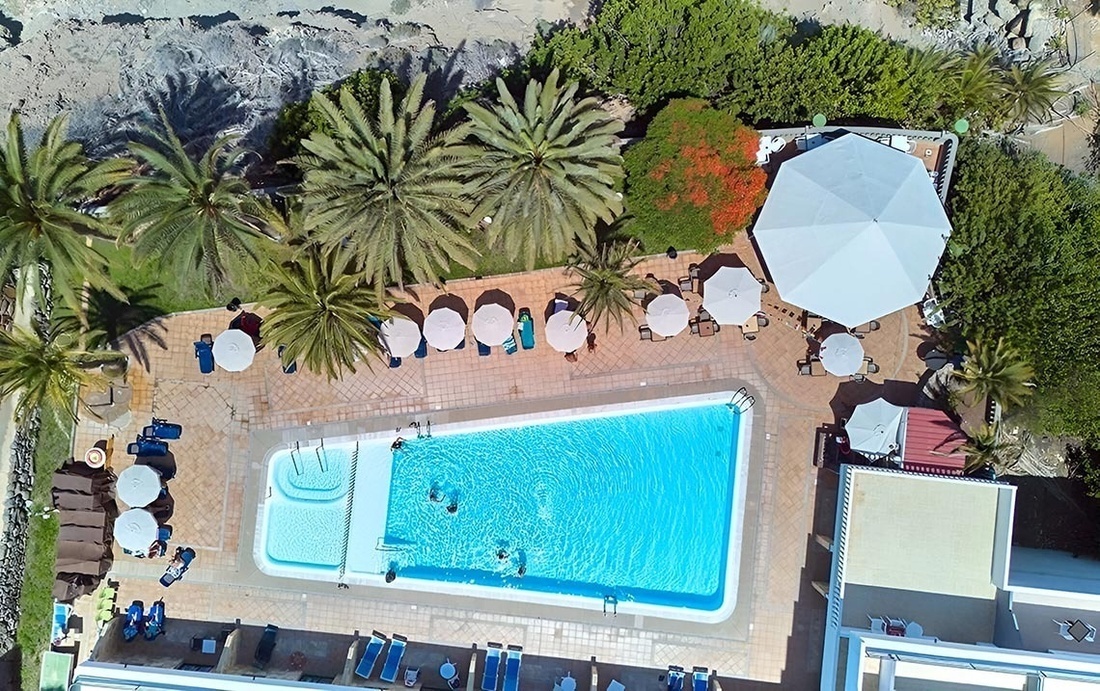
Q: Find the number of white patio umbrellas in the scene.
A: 12